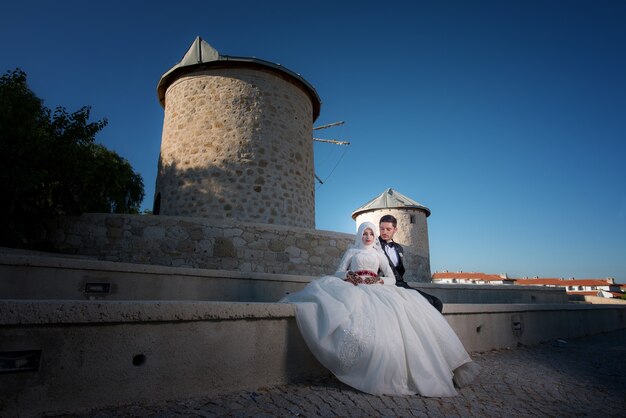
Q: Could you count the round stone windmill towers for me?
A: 2